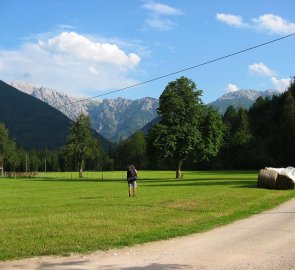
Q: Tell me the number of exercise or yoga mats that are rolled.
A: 0